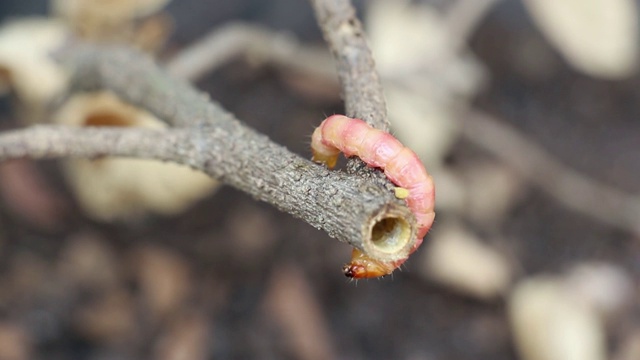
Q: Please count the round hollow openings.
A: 1